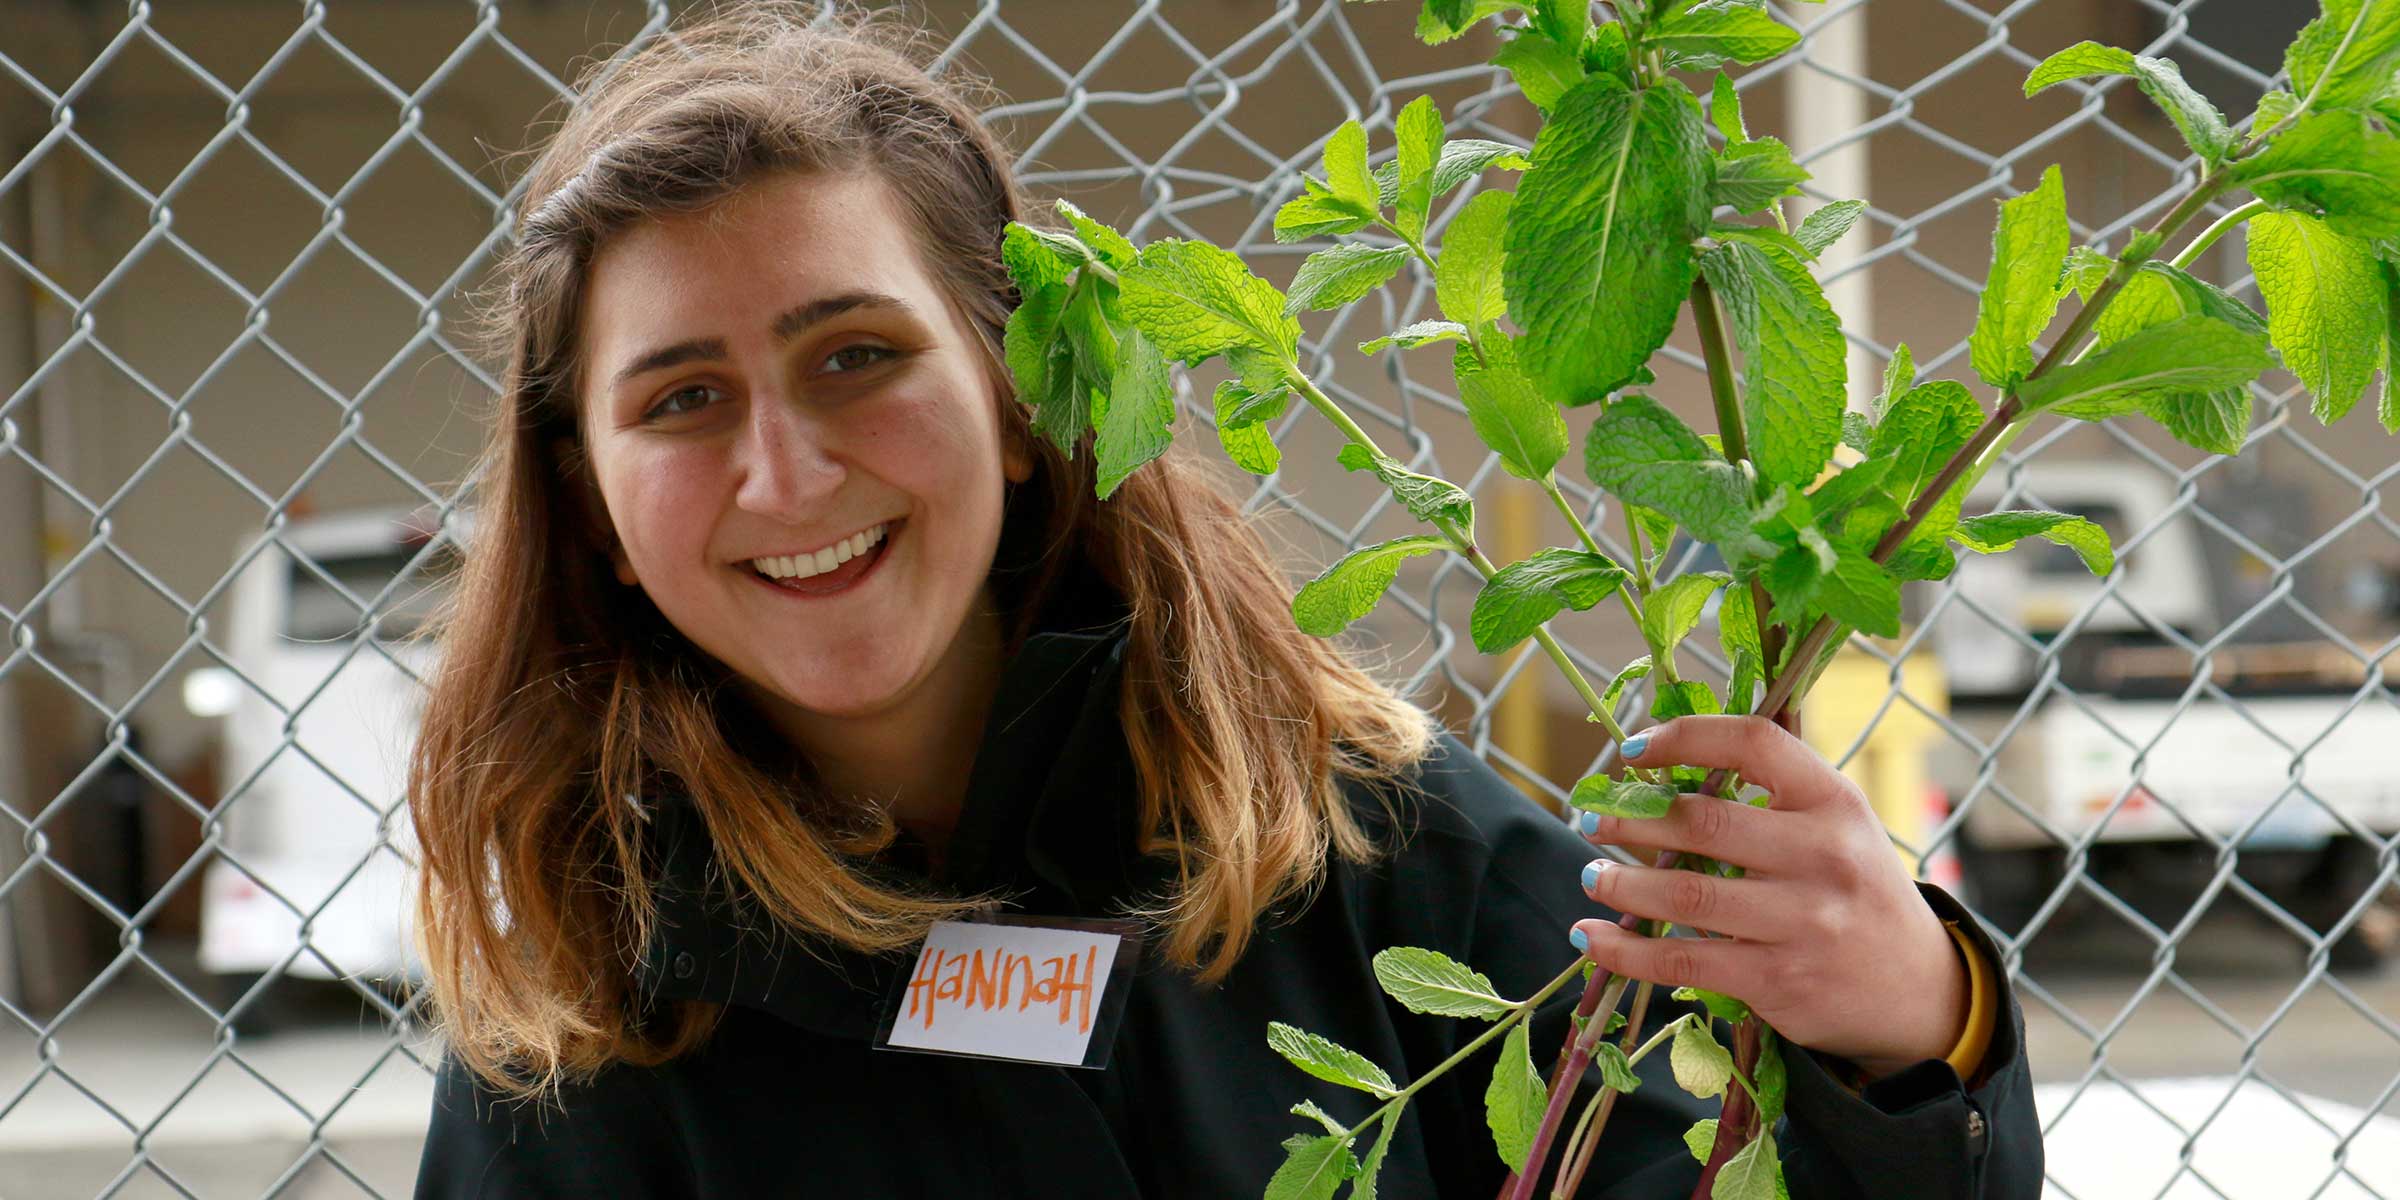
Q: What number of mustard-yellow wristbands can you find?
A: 1